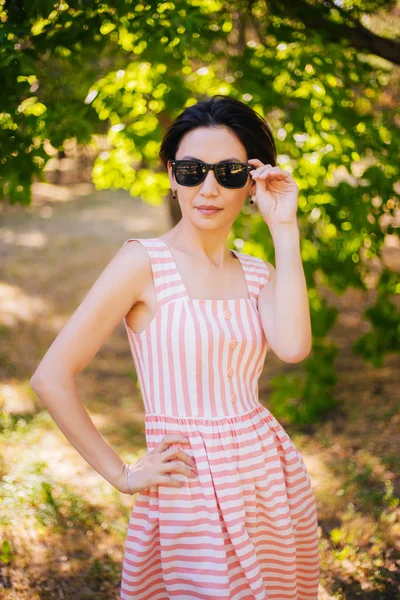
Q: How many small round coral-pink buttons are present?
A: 4